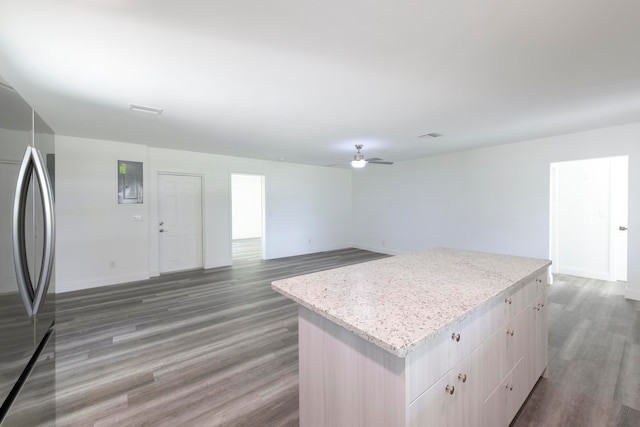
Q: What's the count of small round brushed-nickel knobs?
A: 9